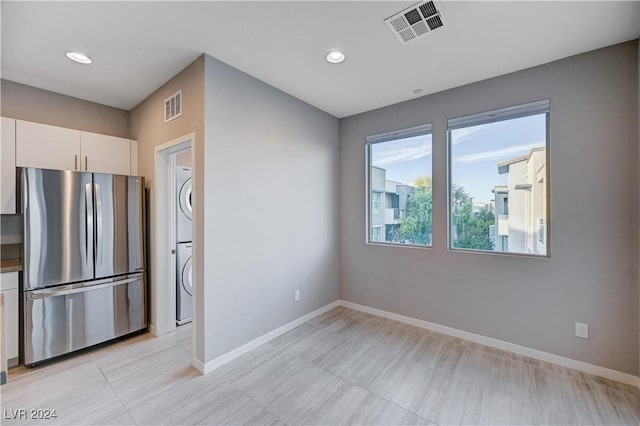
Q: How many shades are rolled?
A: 2